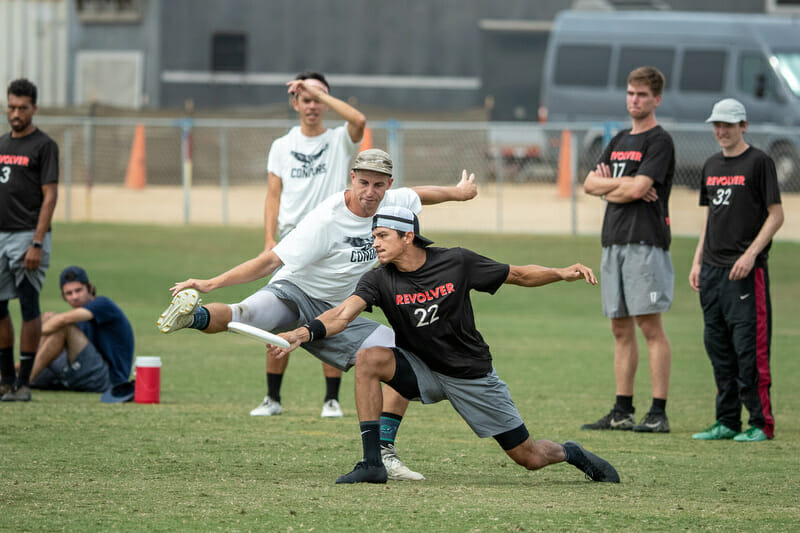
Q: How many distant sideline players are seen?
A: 5